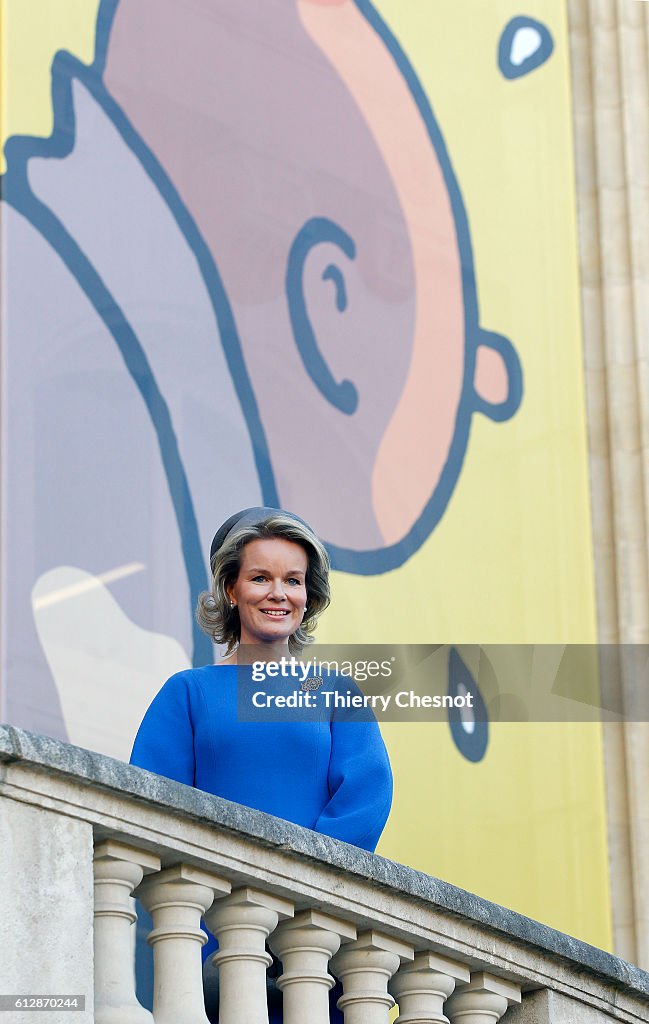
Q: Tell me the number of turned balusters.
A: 7